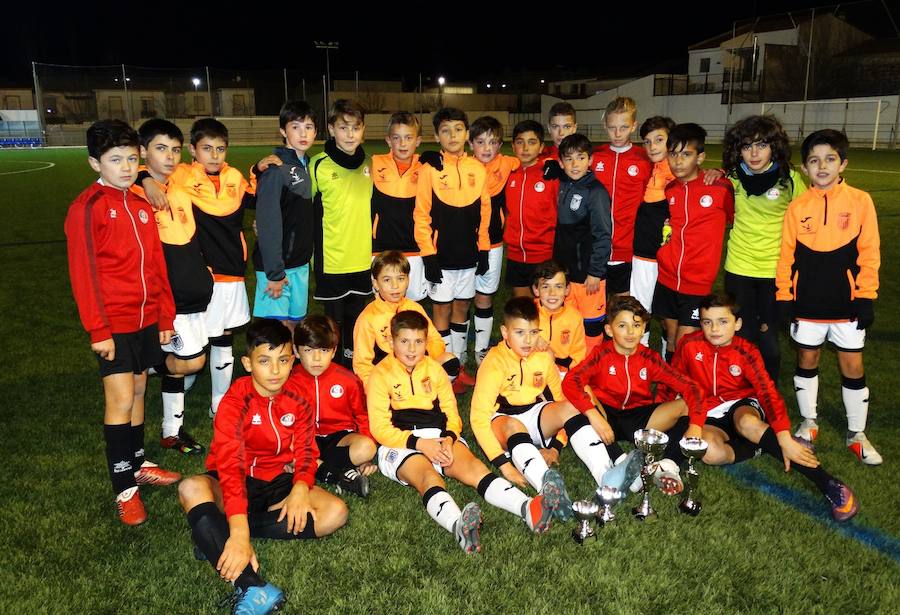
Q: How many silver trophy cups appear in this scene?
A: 4